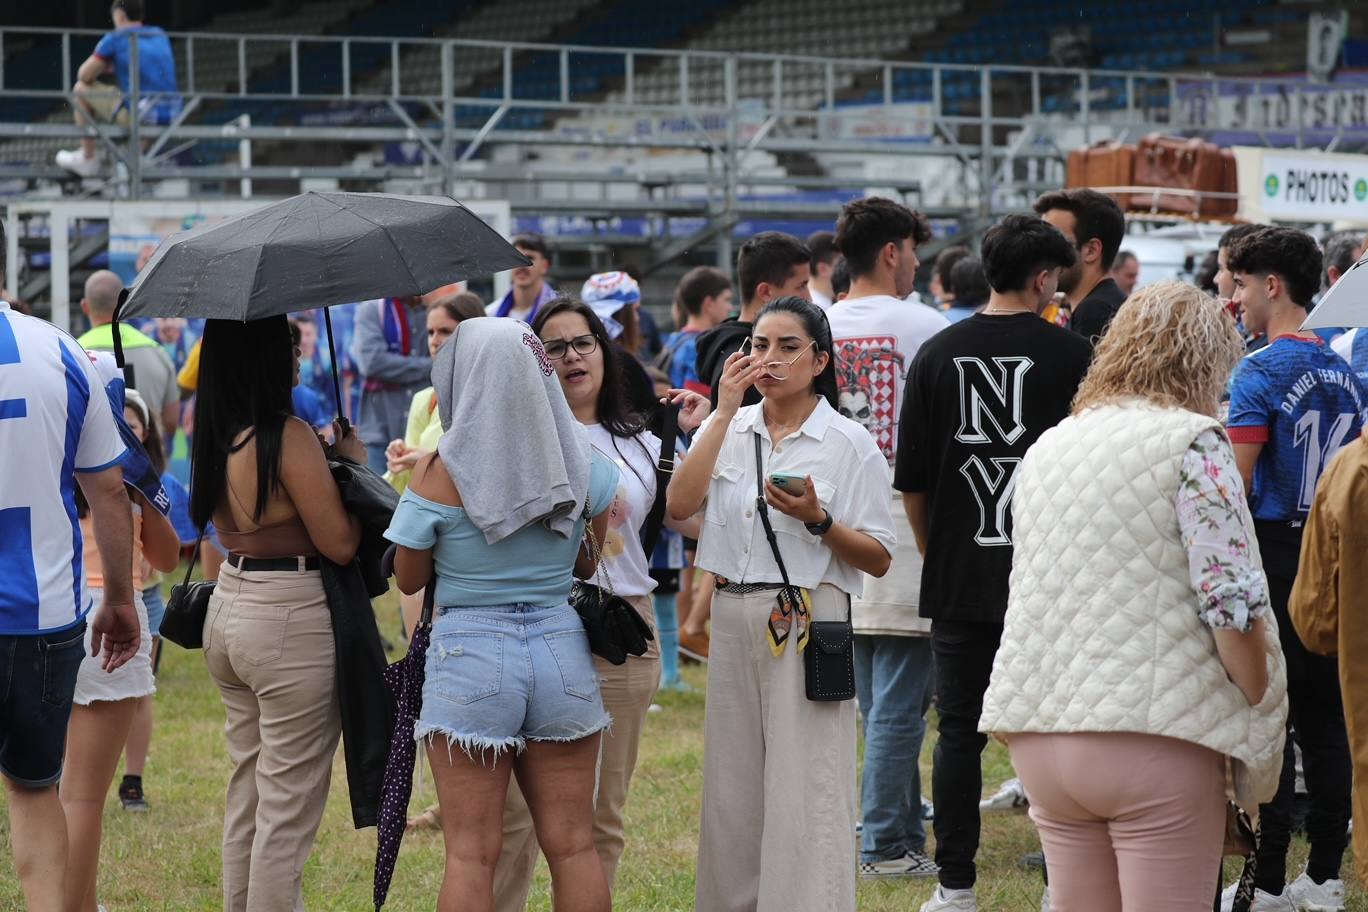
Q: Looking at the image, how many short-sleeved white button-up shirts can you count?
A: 1